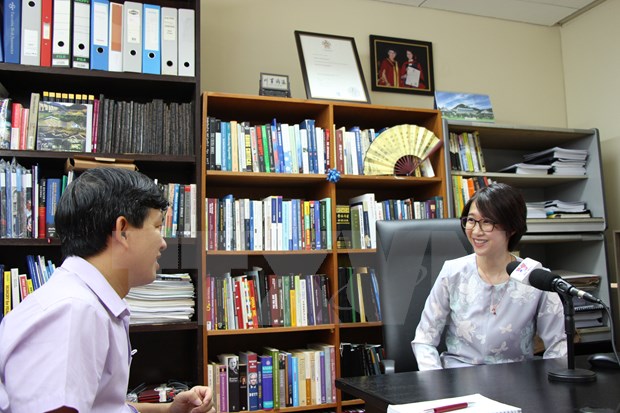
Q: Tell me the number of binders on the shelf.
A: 11